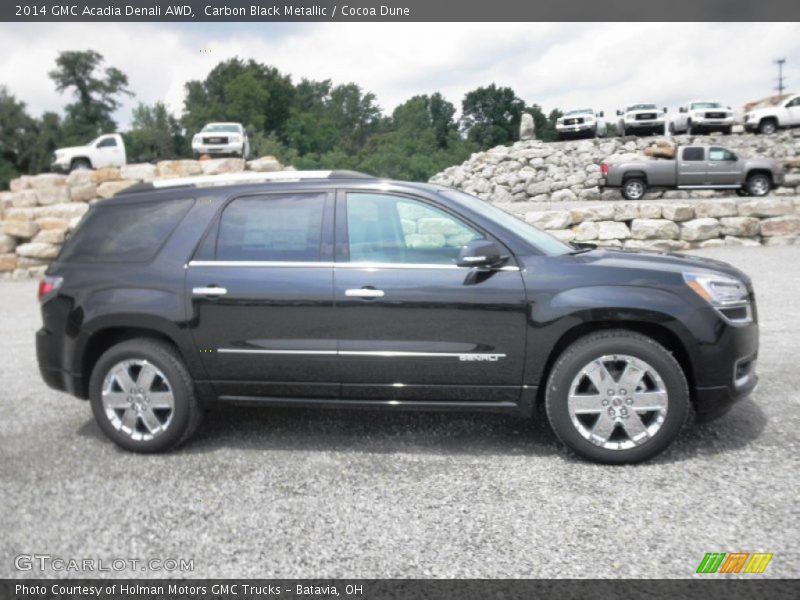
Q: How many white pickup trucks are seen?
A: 6